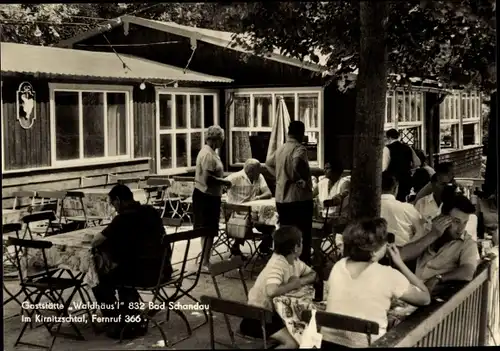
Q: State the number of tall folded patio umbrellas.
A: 1